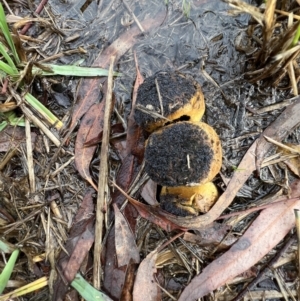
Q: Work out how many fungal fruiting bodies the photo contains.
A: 3